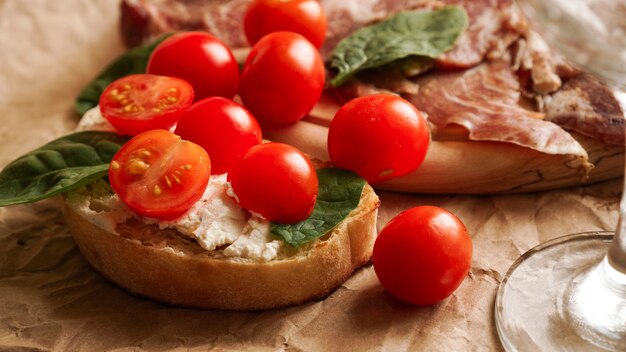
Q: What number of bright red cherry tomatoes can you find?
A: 9